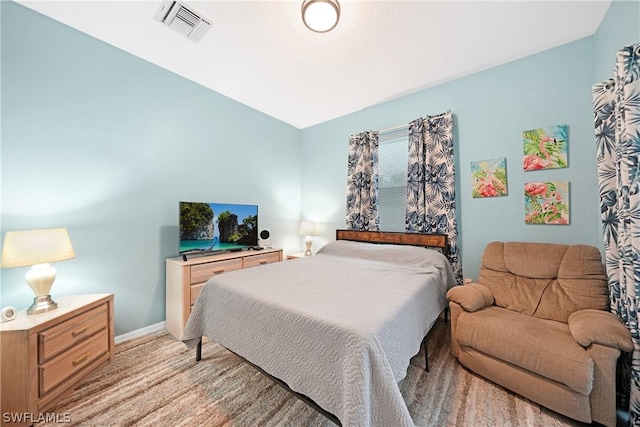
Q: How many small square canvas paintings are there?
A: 3